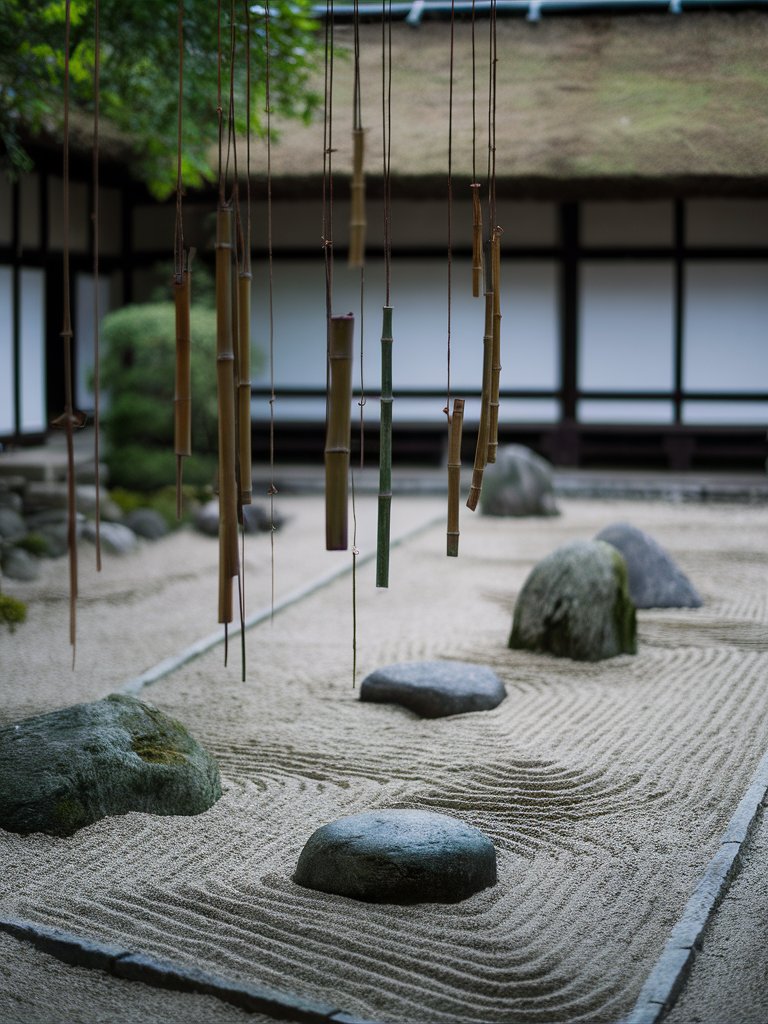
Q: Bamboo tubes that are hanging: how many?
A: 10